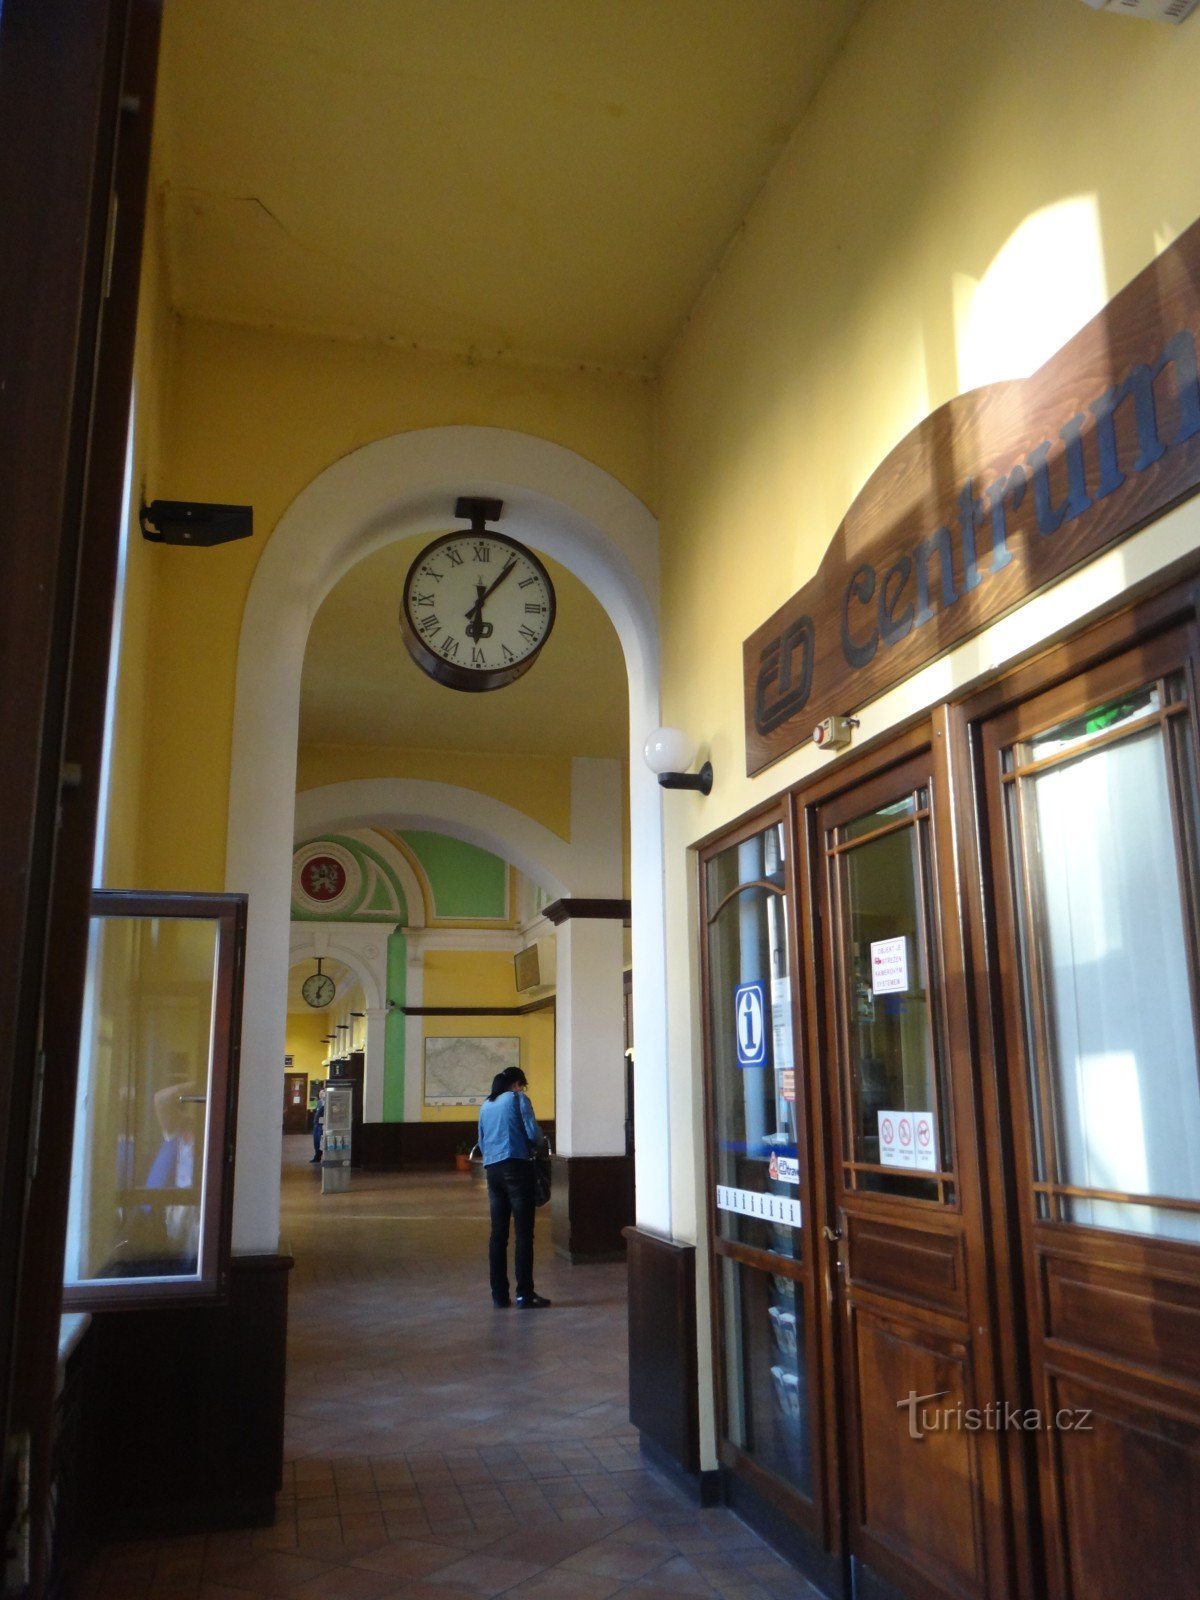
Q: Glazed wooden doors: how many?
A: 2